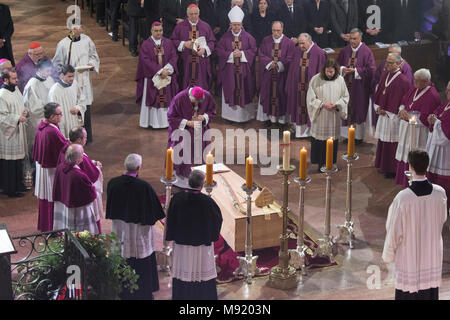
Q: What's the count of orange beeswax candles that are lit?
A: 6